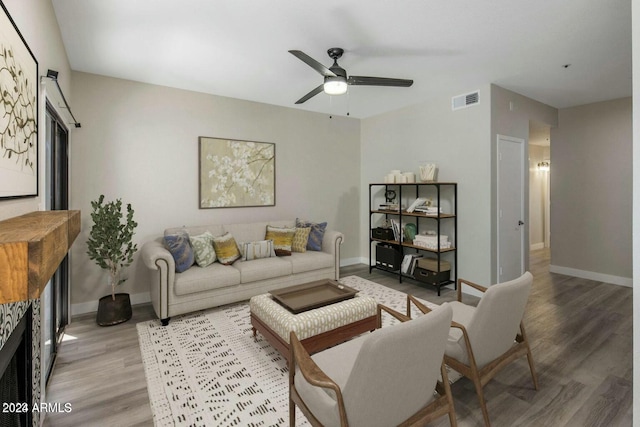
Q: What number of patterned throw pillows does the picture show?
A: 7